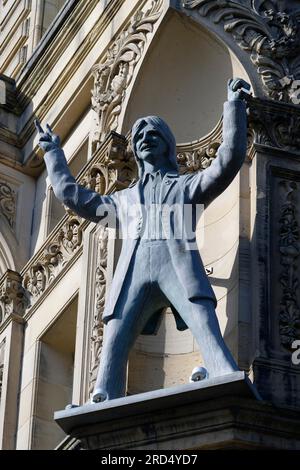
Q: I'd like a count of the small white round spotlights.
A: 2